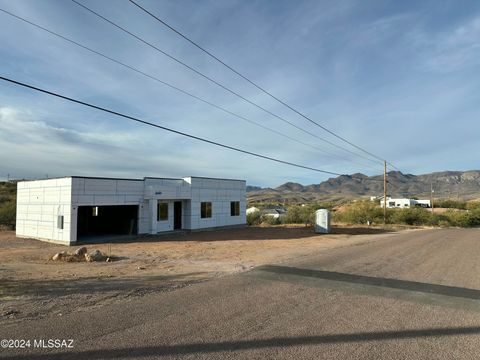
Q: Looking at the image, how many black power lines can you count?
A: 4